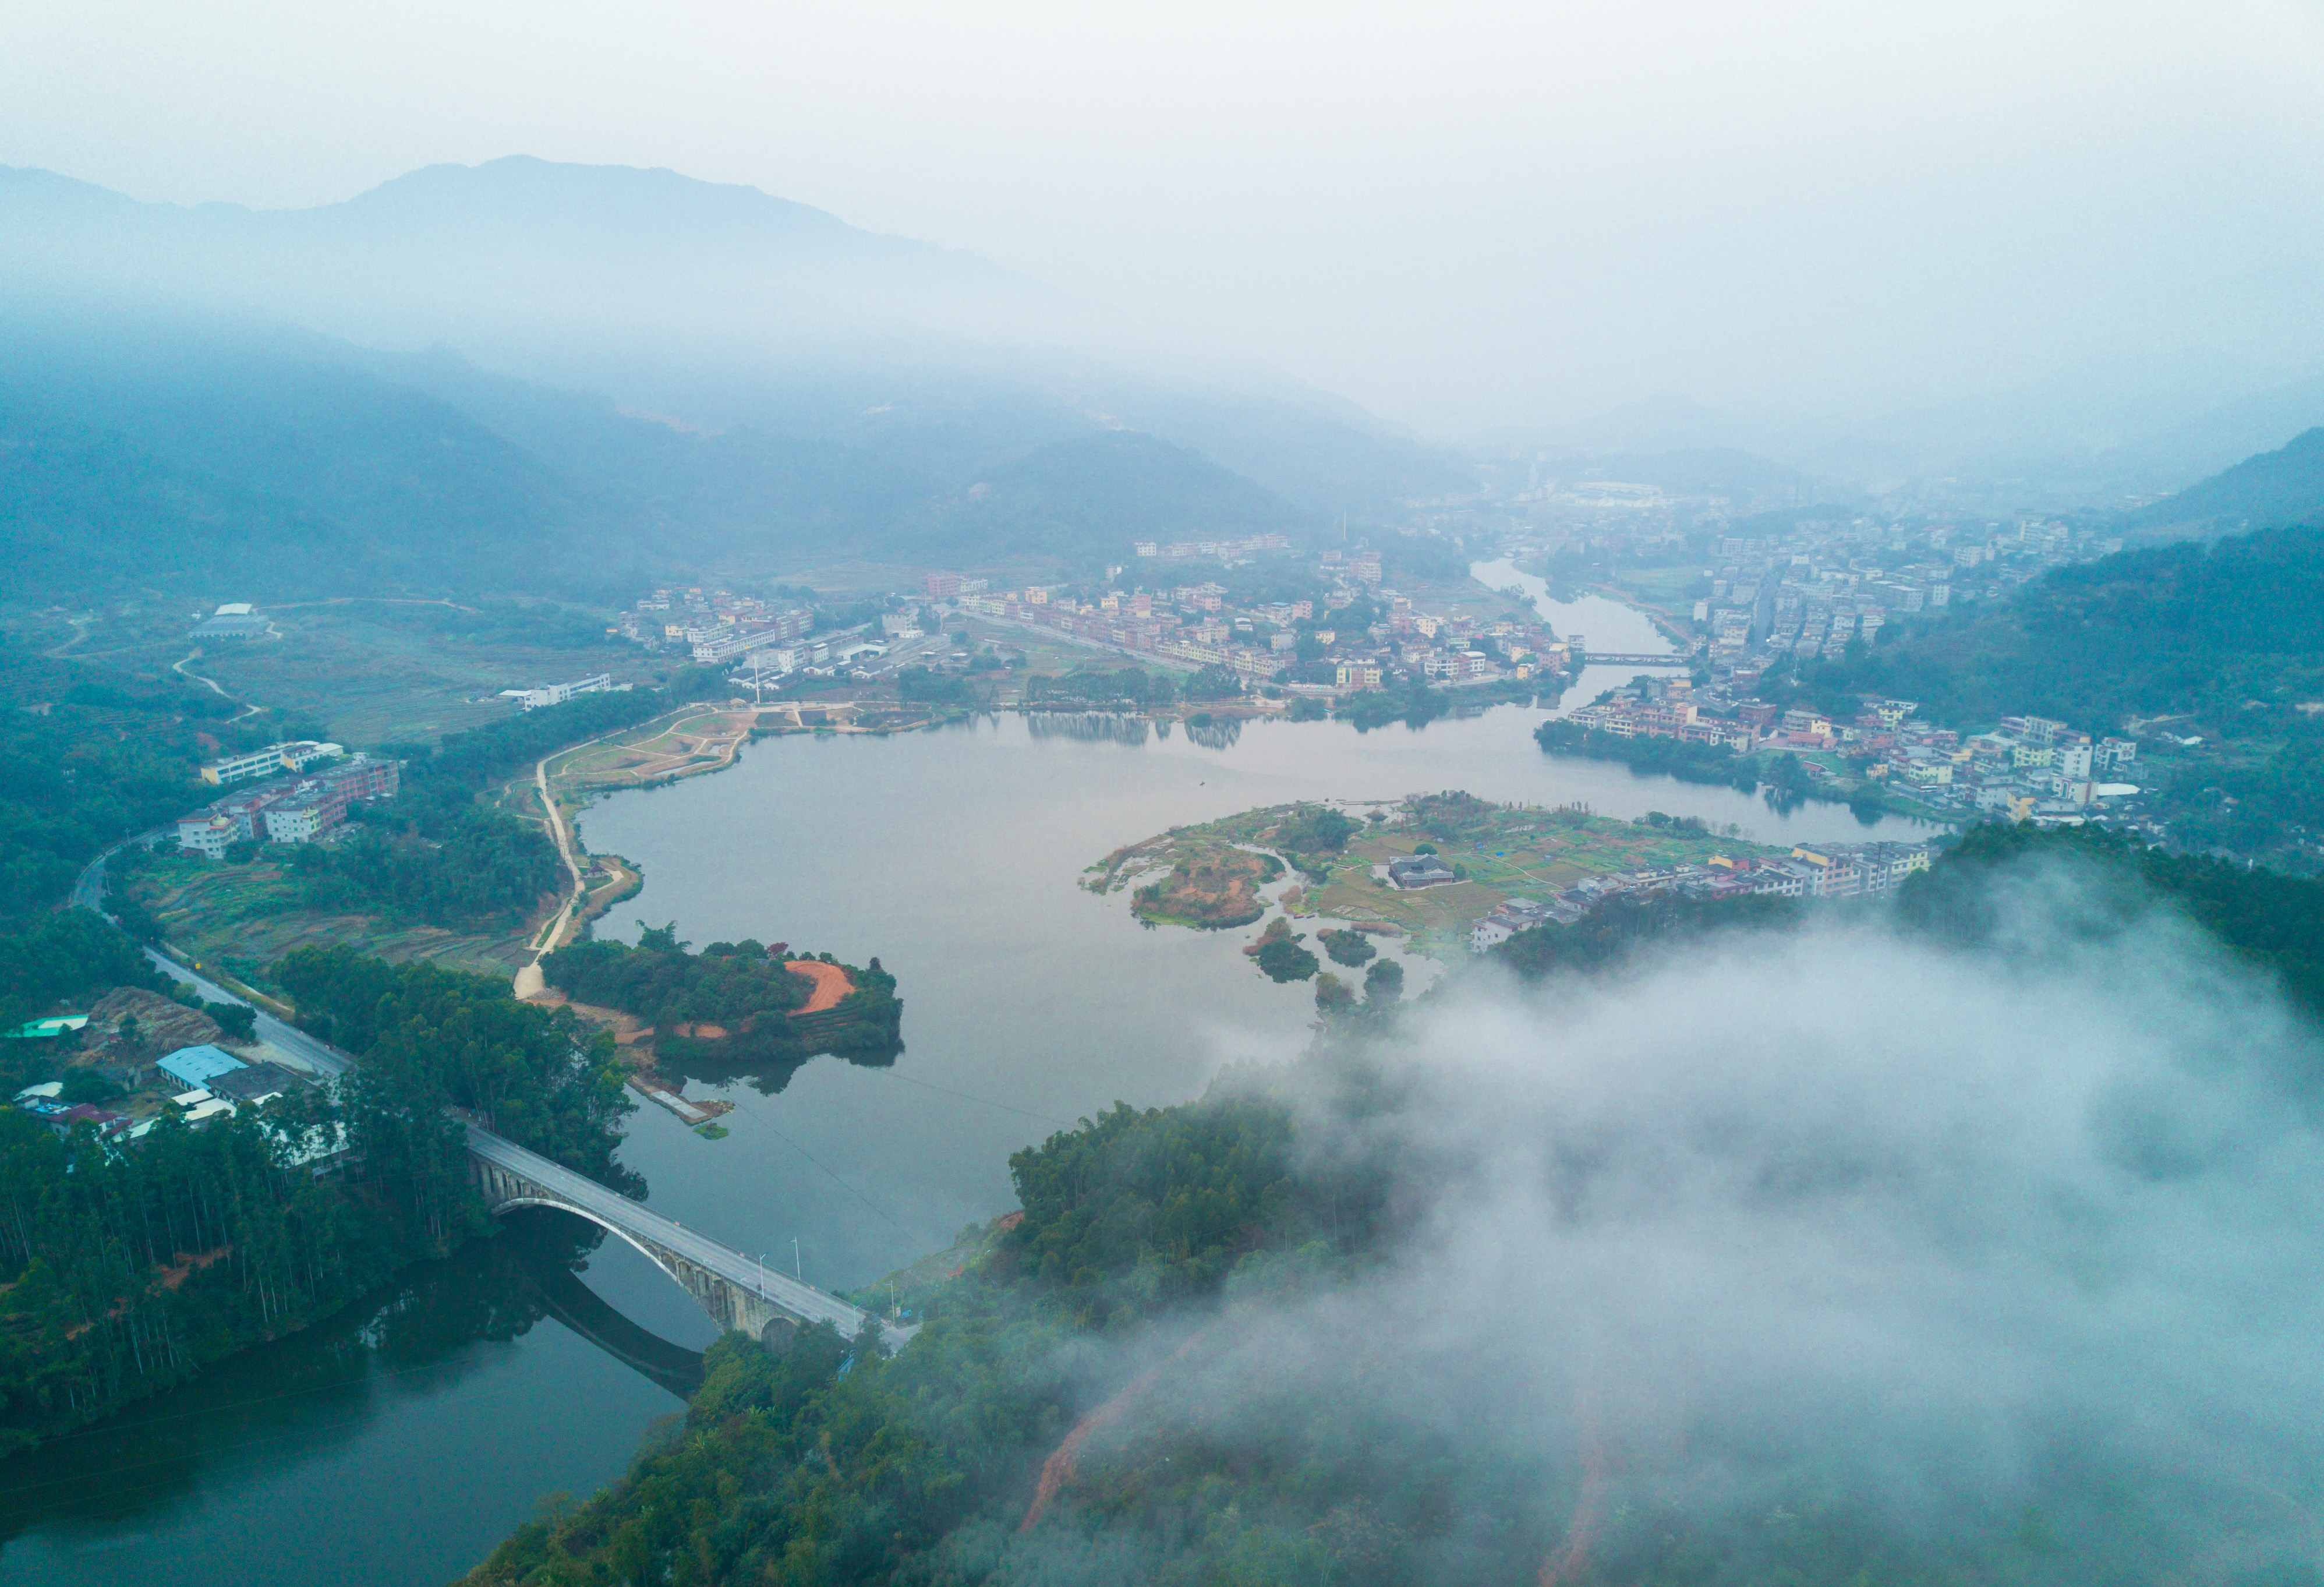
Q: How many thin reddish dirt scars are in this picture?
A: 2